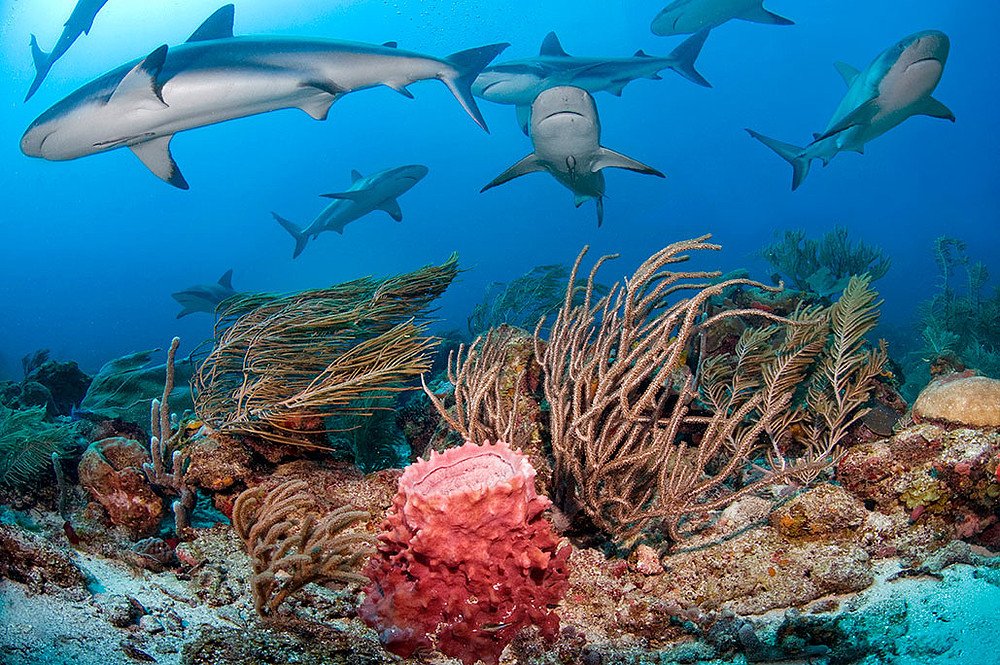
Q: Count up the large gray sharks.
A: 8